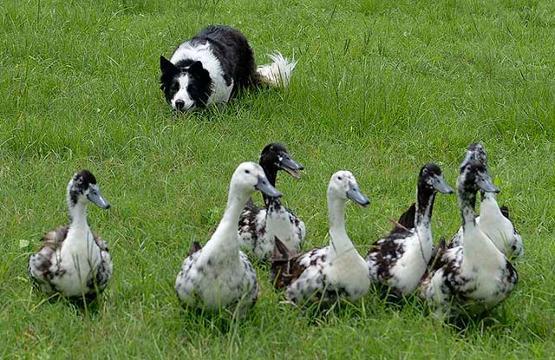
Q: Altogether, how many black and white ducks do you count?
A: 7